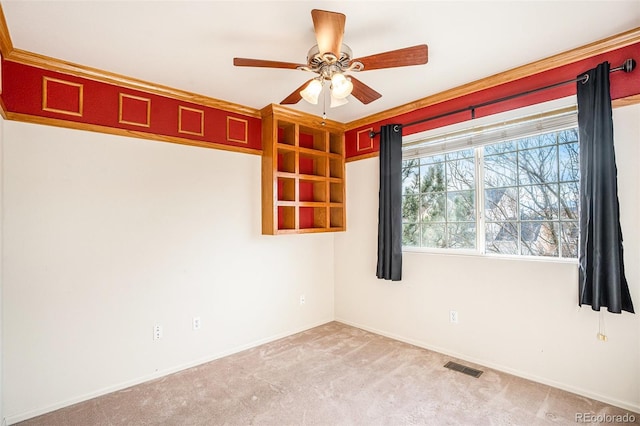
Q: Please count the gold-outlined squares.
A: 5